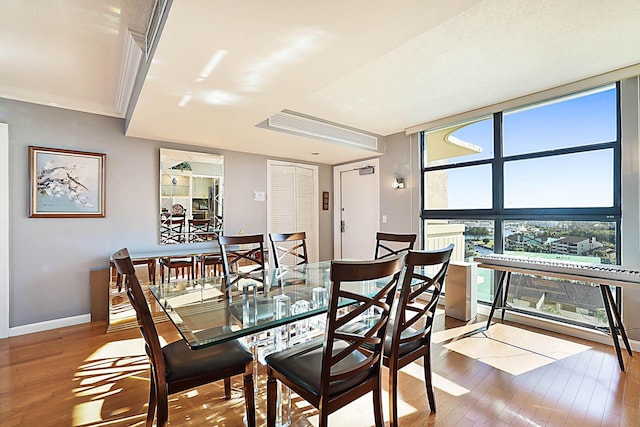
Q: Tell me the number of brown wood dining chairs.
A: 6